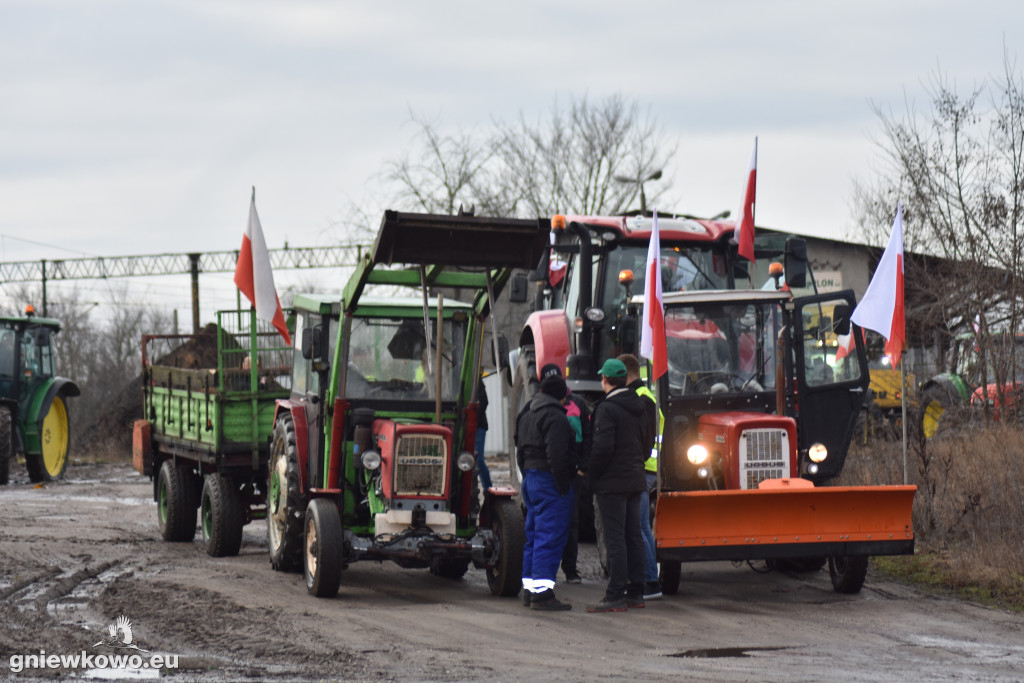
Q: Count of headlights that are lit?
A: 2